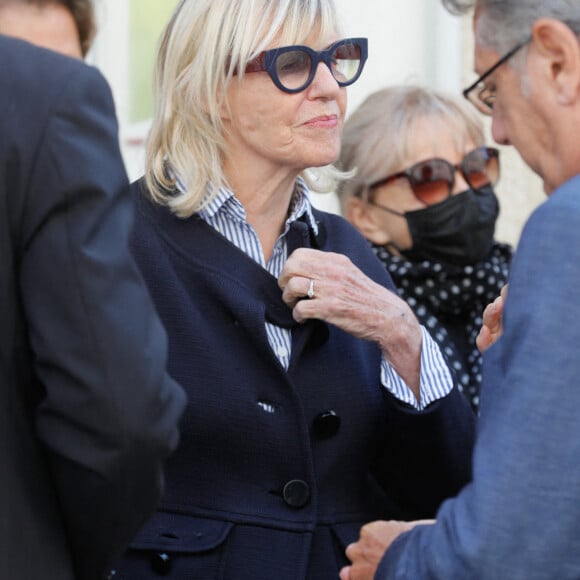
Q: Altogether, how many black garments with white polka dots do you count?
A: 1